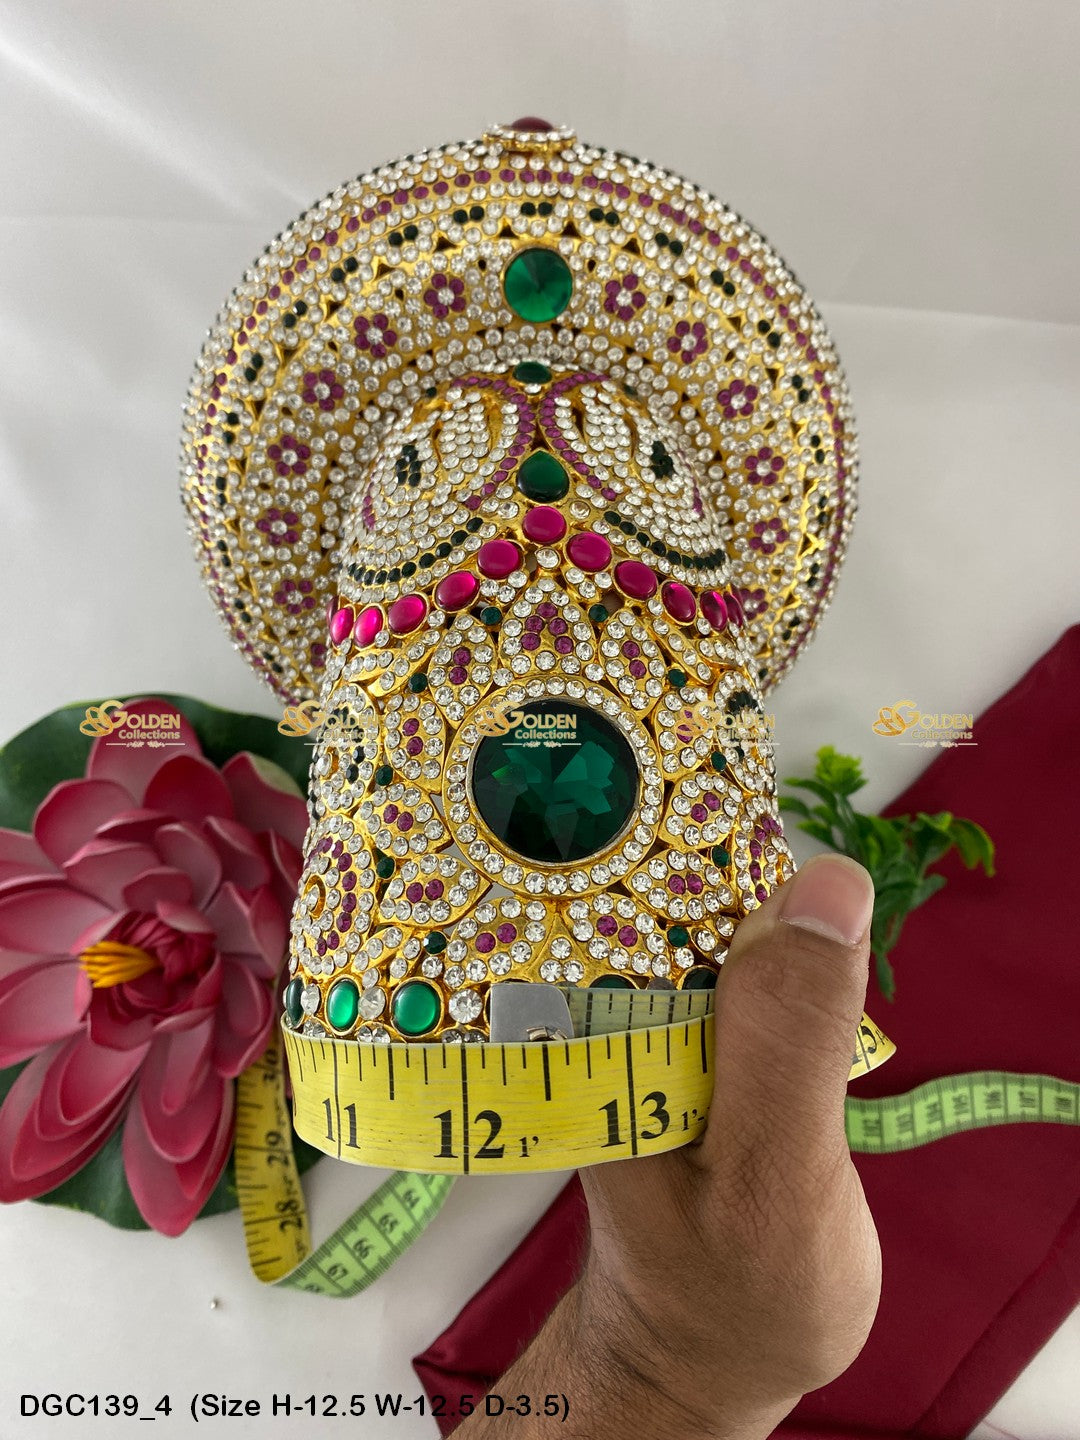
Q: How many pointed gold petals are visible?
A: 11